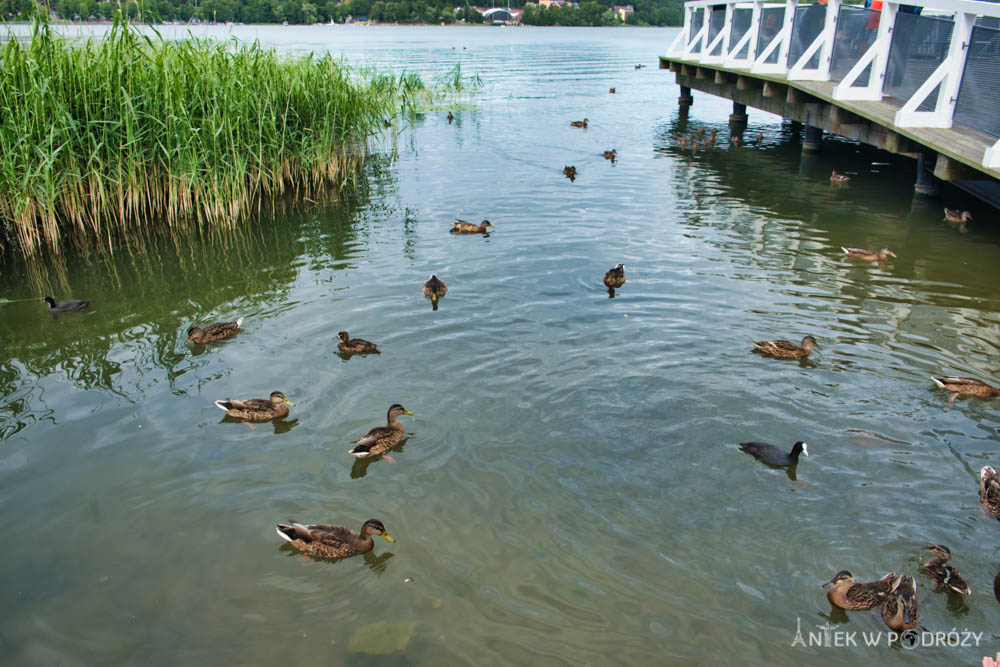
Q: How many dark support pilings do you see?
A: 4